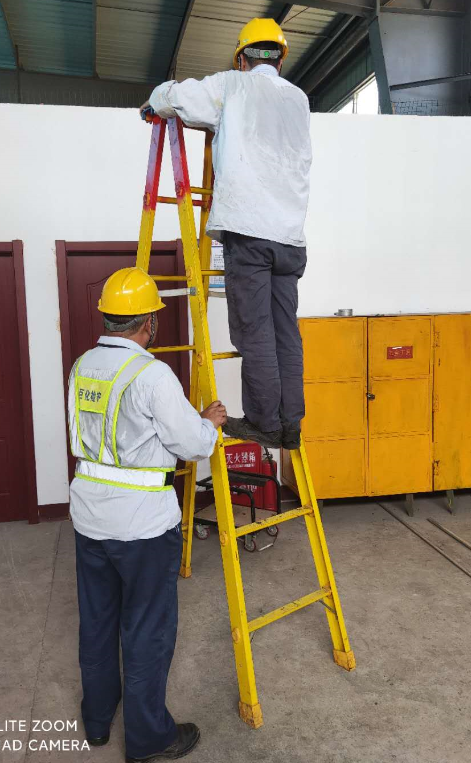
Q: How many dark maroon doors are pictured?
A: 2